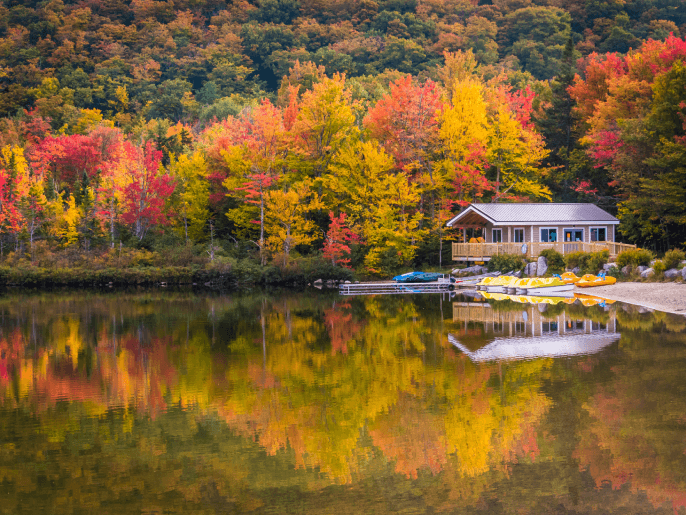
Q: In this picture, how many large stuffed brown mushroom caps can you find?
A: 0